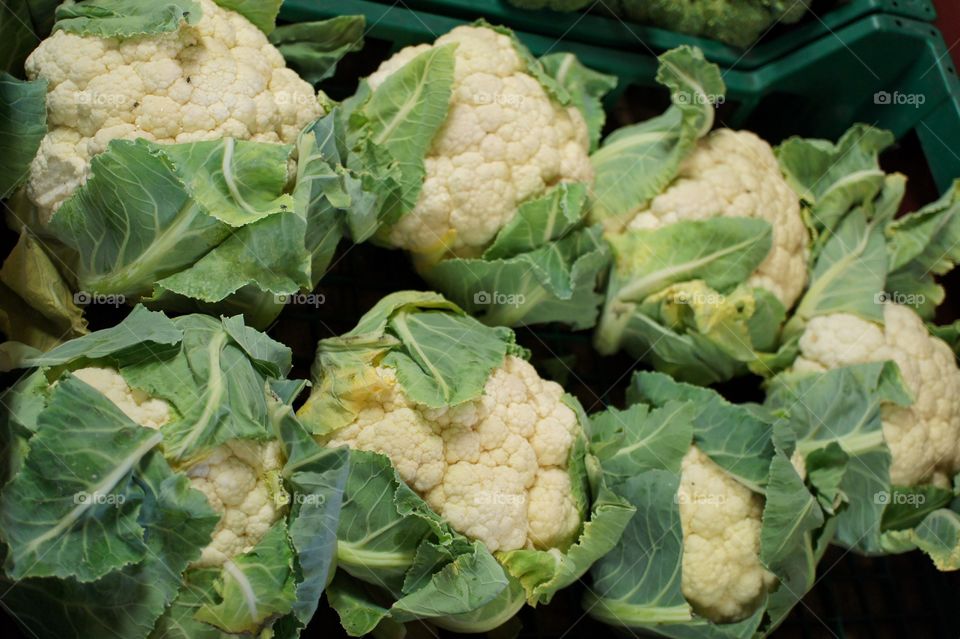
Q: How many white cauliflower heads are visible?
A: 7